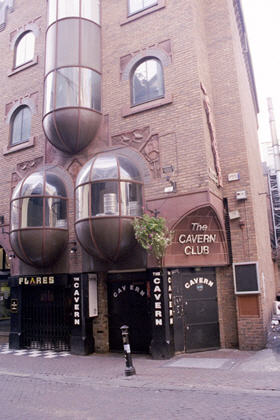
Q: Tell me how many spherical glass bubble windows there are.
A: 3